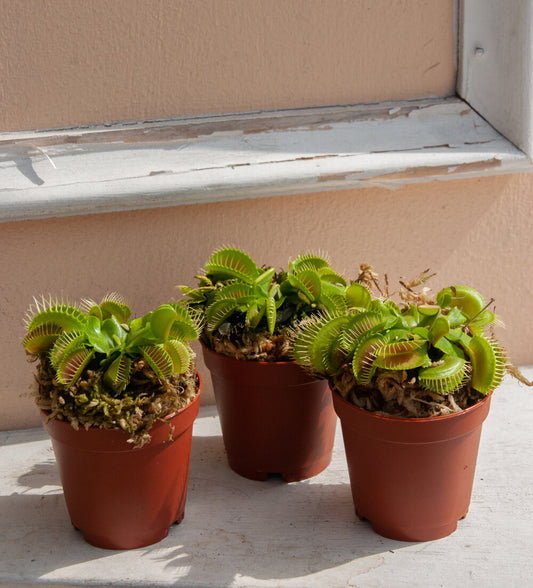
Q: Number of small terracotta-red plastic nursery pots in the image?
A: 3